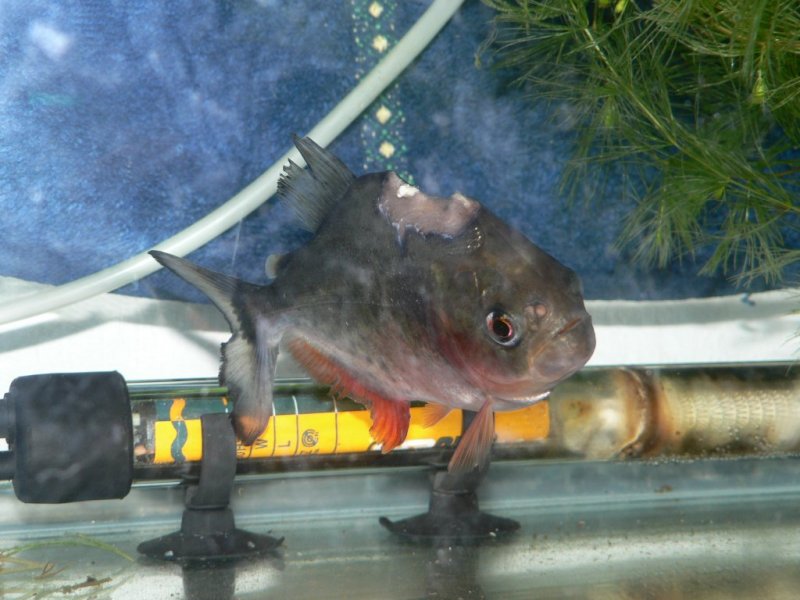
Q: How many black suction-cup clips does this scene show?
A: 2